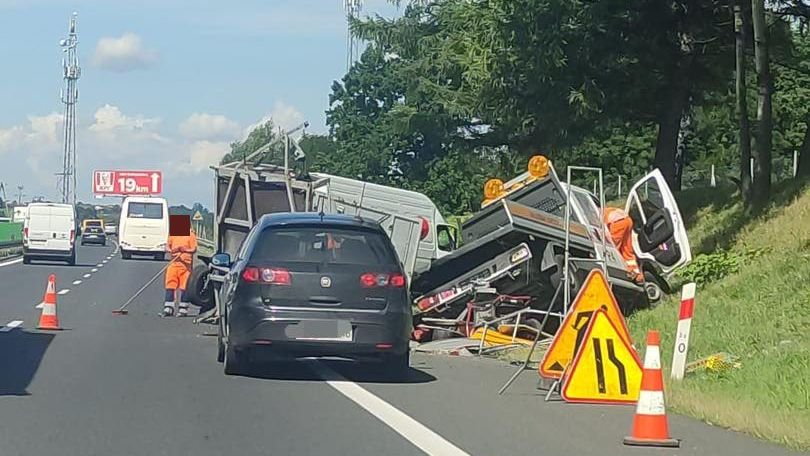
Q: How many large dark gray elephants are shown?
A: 0